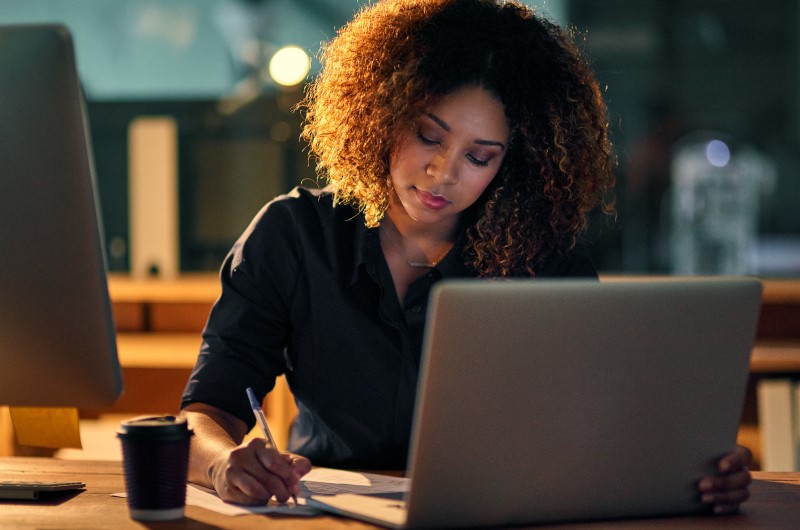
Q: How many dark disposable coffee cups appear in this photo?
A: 1